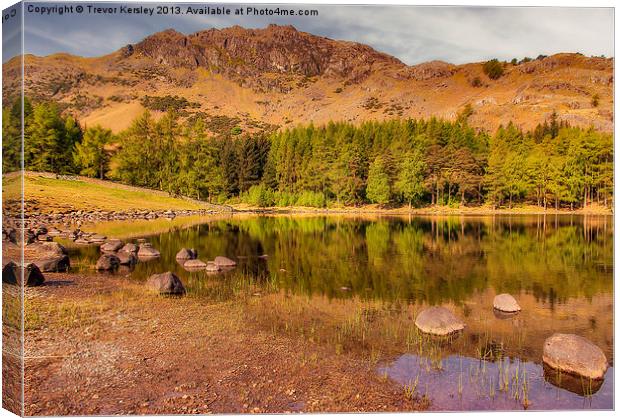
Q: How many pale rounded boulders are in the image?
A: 3